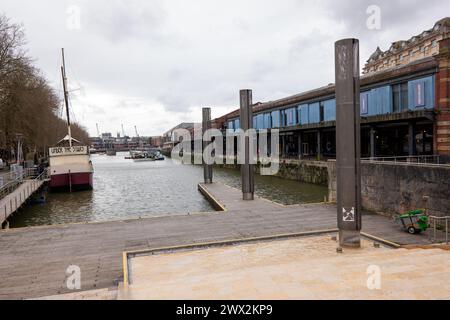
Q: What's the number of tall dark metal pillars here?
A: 3